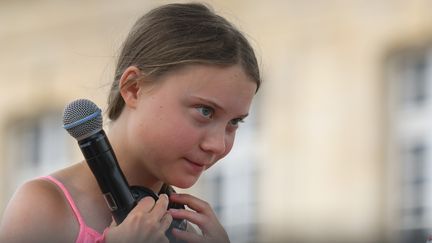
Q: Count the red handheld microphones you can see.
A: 0